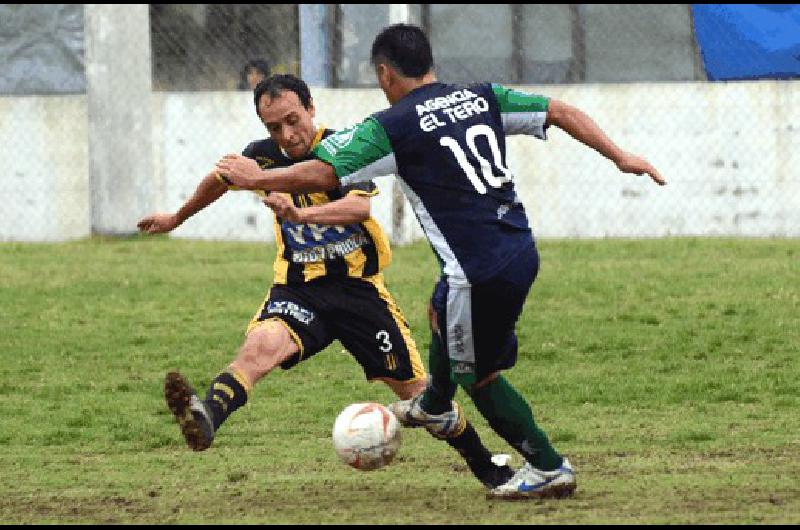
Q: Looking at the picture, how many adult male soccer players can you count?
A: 2